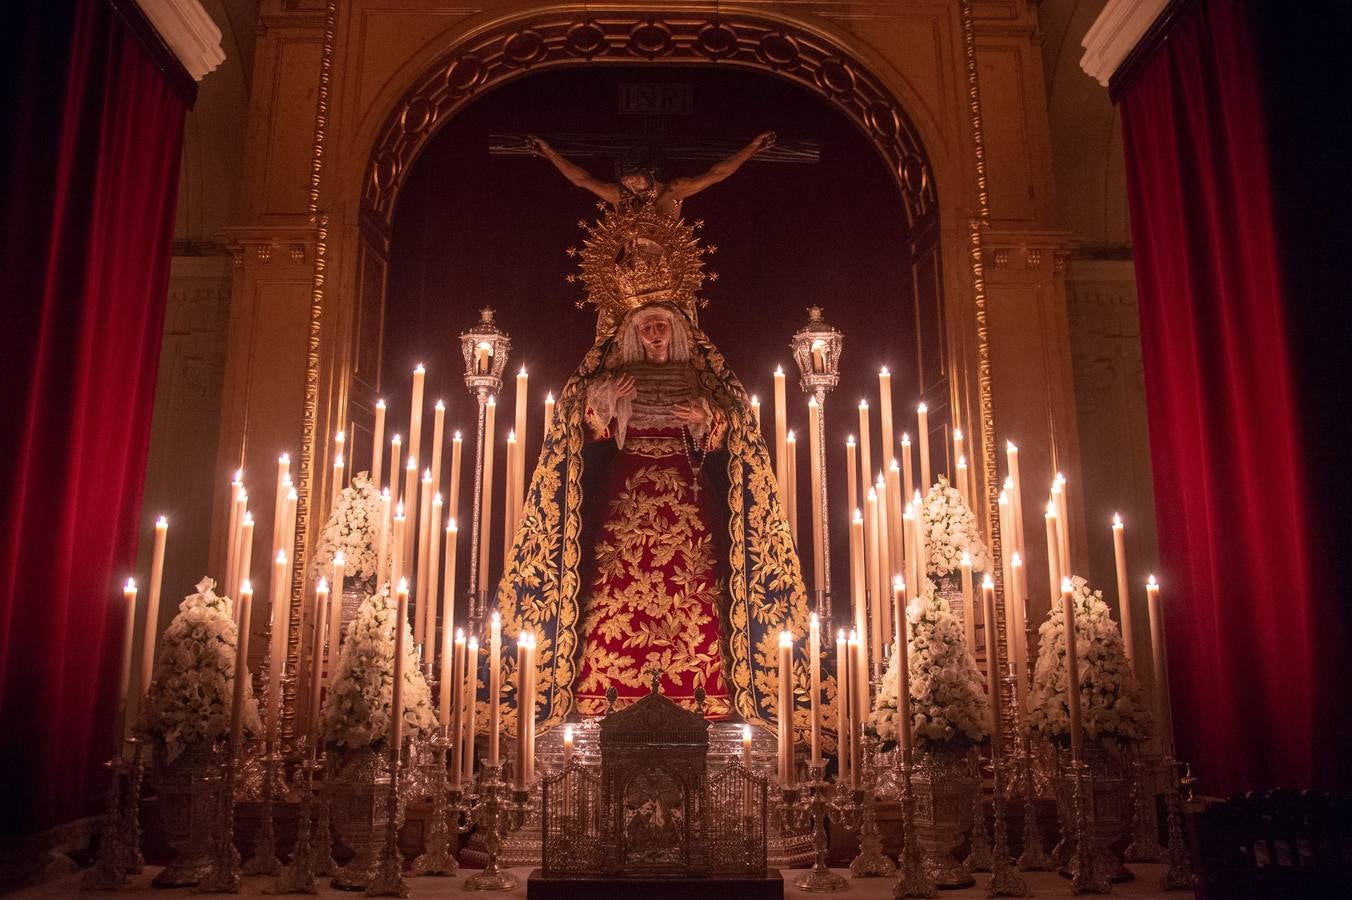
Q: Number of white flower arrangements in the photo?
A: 6